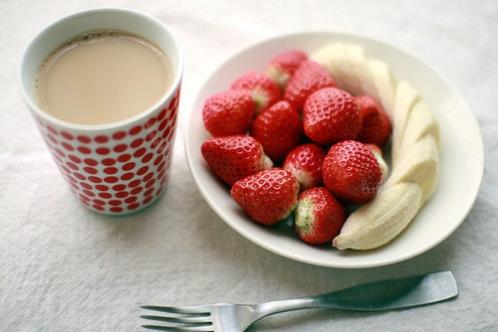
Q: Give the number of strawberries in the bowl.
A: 13